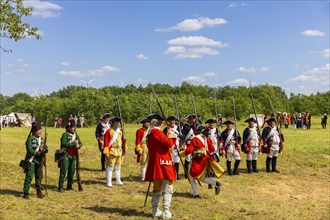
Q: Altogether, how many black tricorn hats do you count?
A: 11